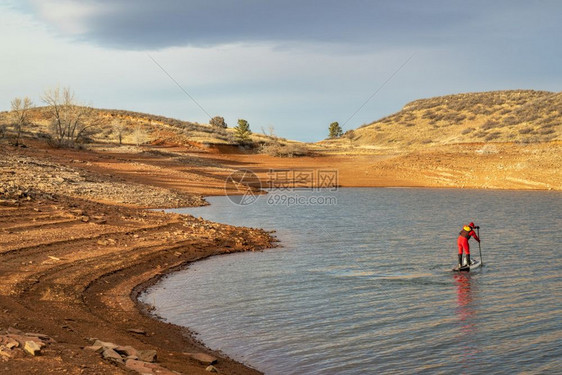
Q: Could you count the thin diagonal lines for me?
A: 2